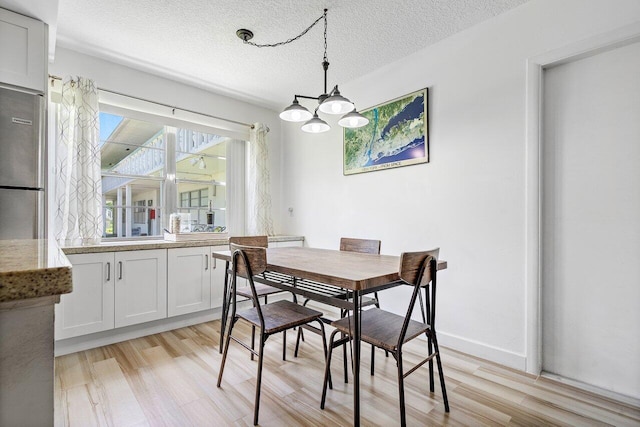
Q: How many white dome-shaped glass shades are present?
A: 4